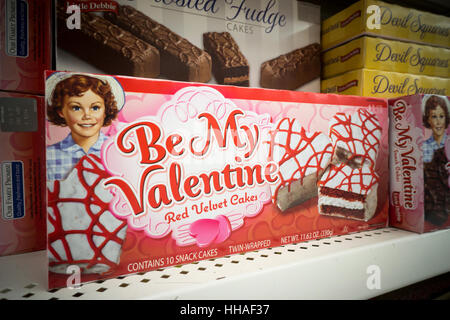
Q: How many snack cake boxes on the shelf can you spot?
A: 8